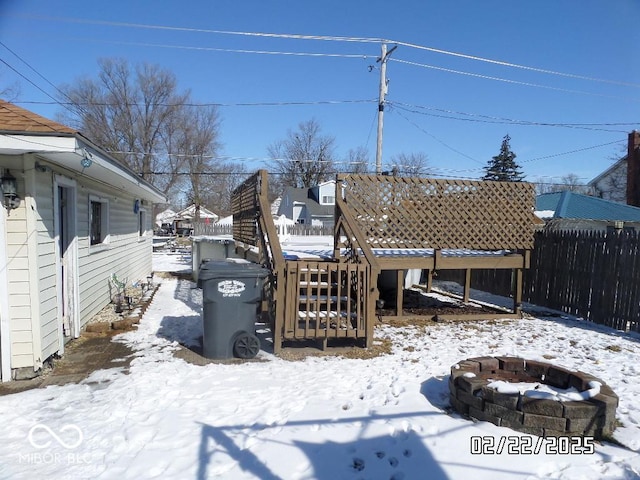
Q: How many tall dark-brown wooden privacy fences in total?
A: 1